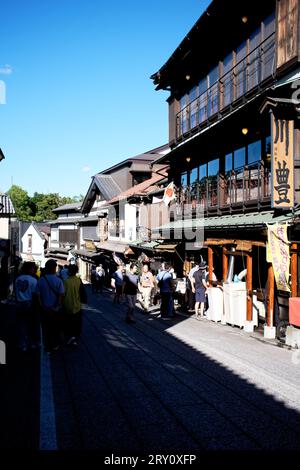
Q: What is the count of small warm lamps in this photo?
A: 4